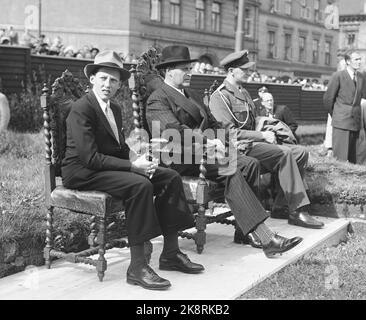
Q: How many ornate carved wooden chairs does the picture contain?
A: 3